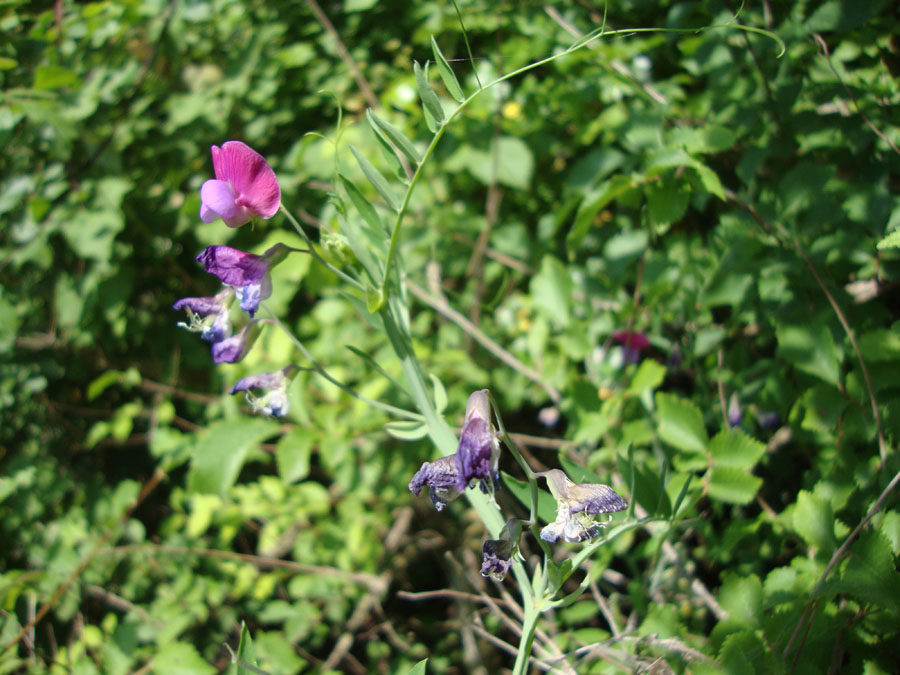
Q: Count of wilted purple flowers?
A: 8